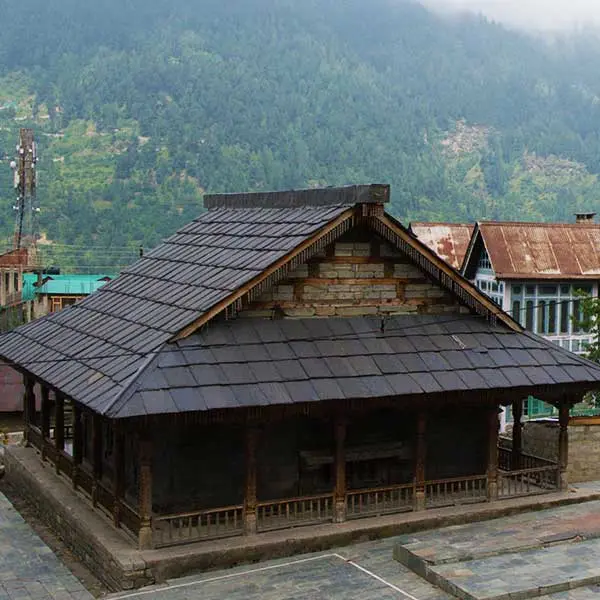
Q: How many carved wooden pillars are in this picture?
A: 13